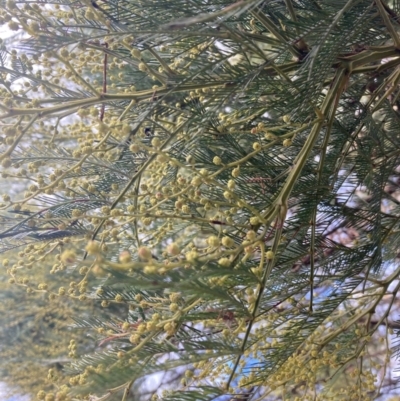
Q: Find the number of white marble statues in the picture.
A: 0